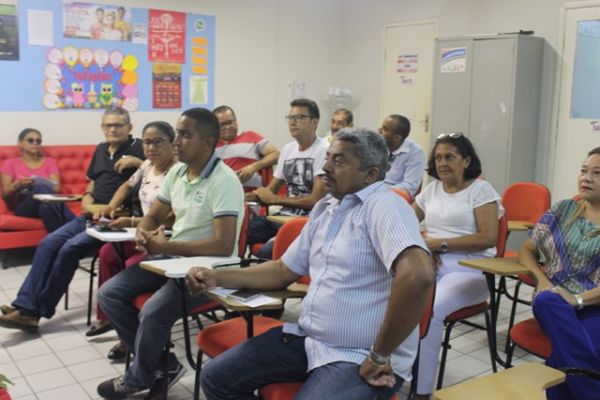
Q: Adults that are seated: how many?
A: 11